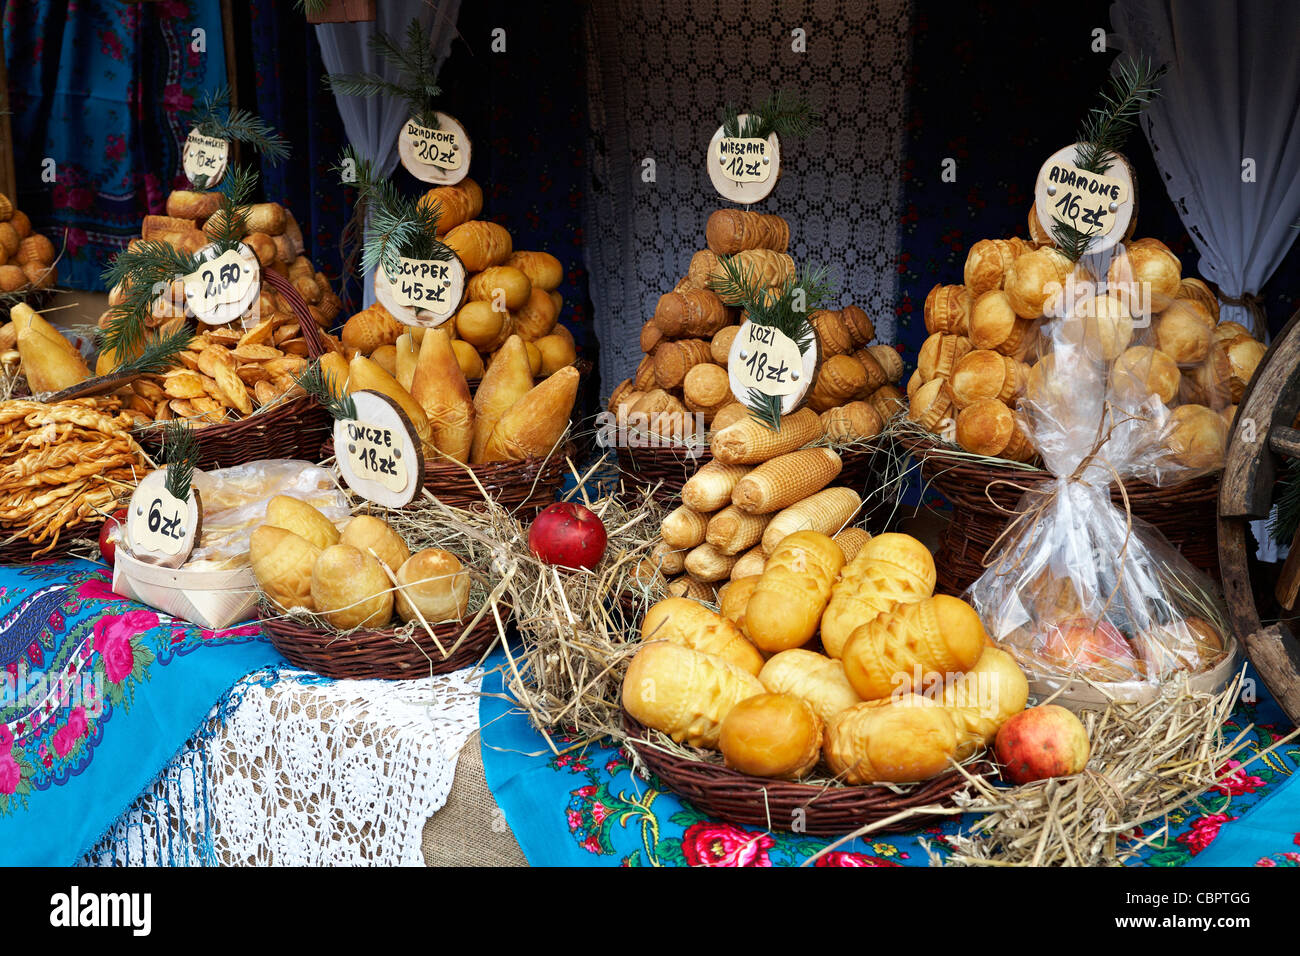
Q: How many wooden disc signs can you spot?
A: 9